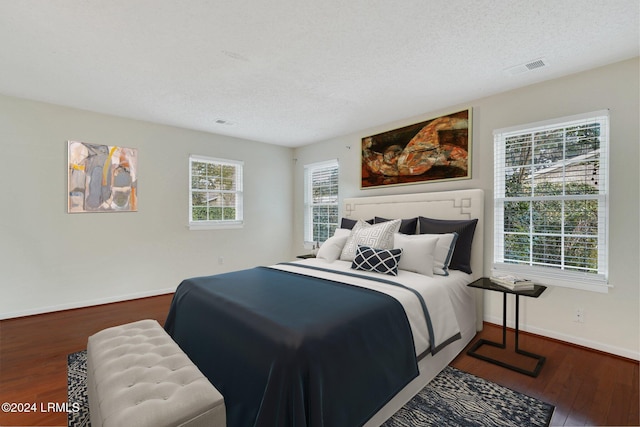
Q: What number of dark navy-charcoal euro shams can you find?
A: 3